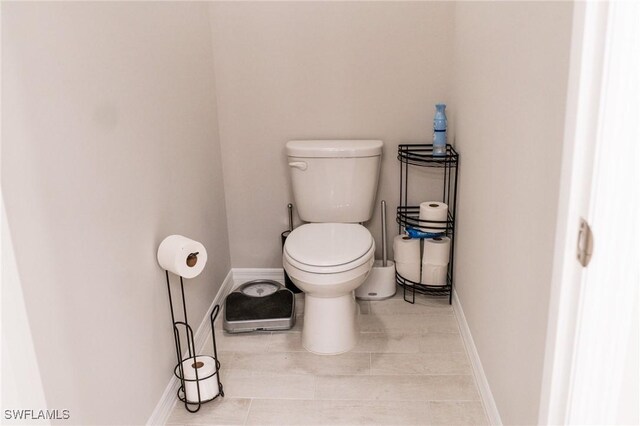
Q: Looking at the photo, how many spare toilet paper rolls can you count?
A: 6